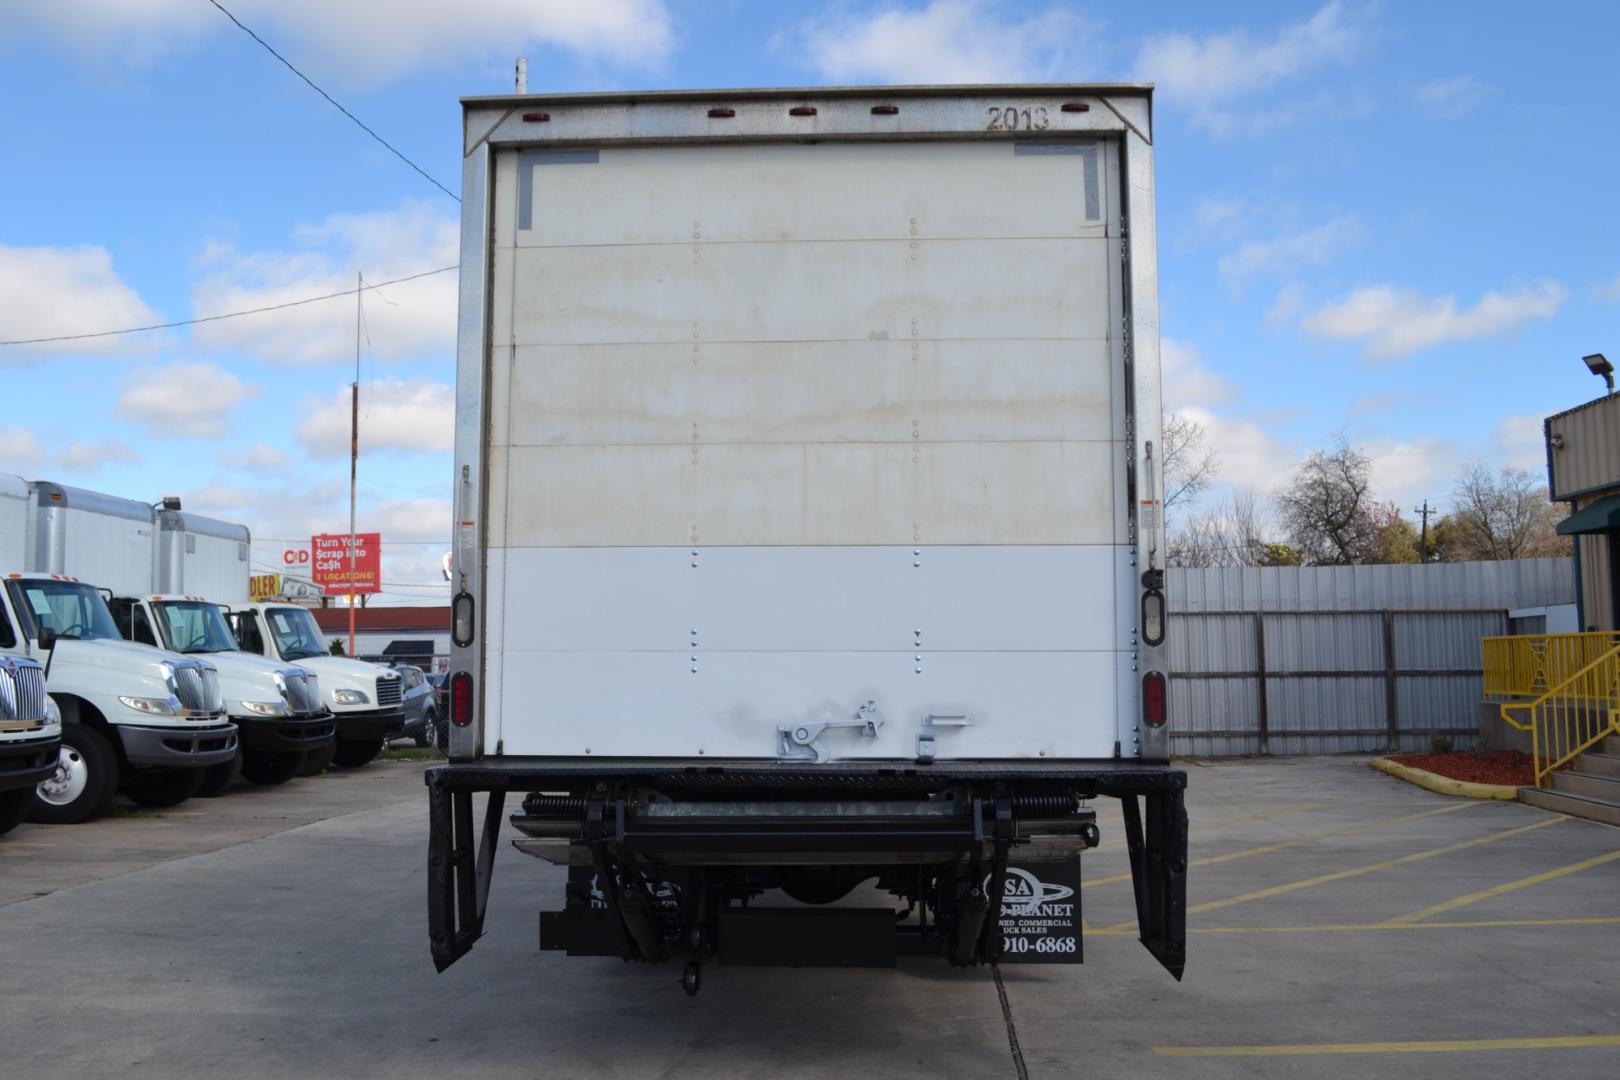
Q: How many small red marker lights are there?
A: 5